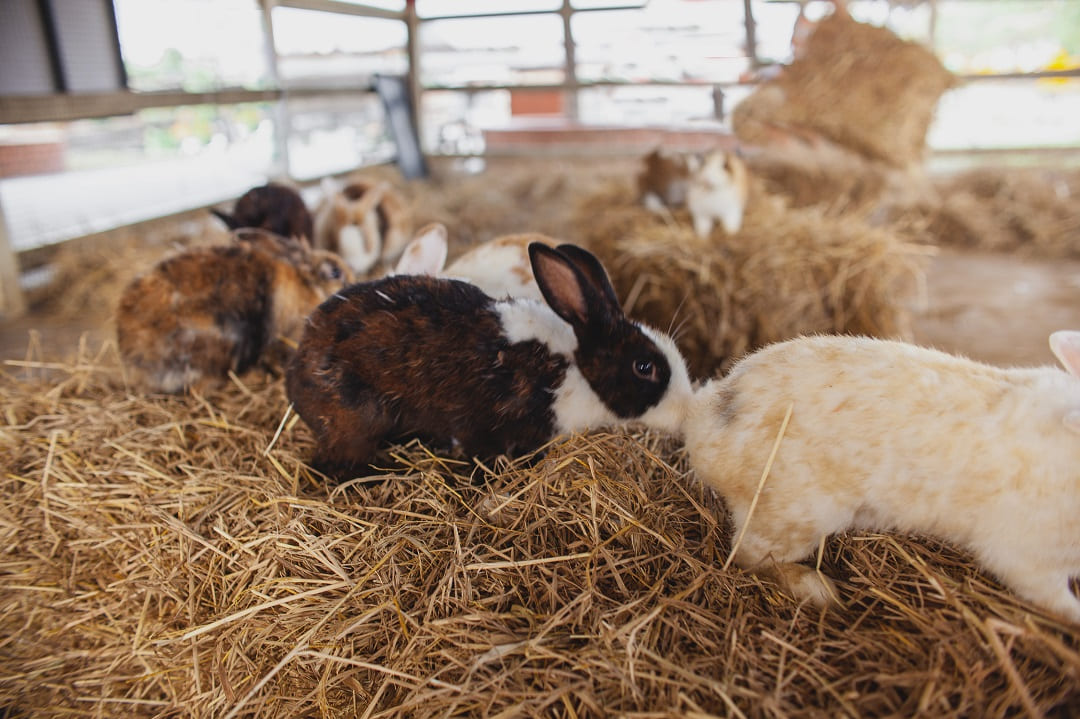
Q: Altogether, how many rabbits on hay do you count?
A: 8